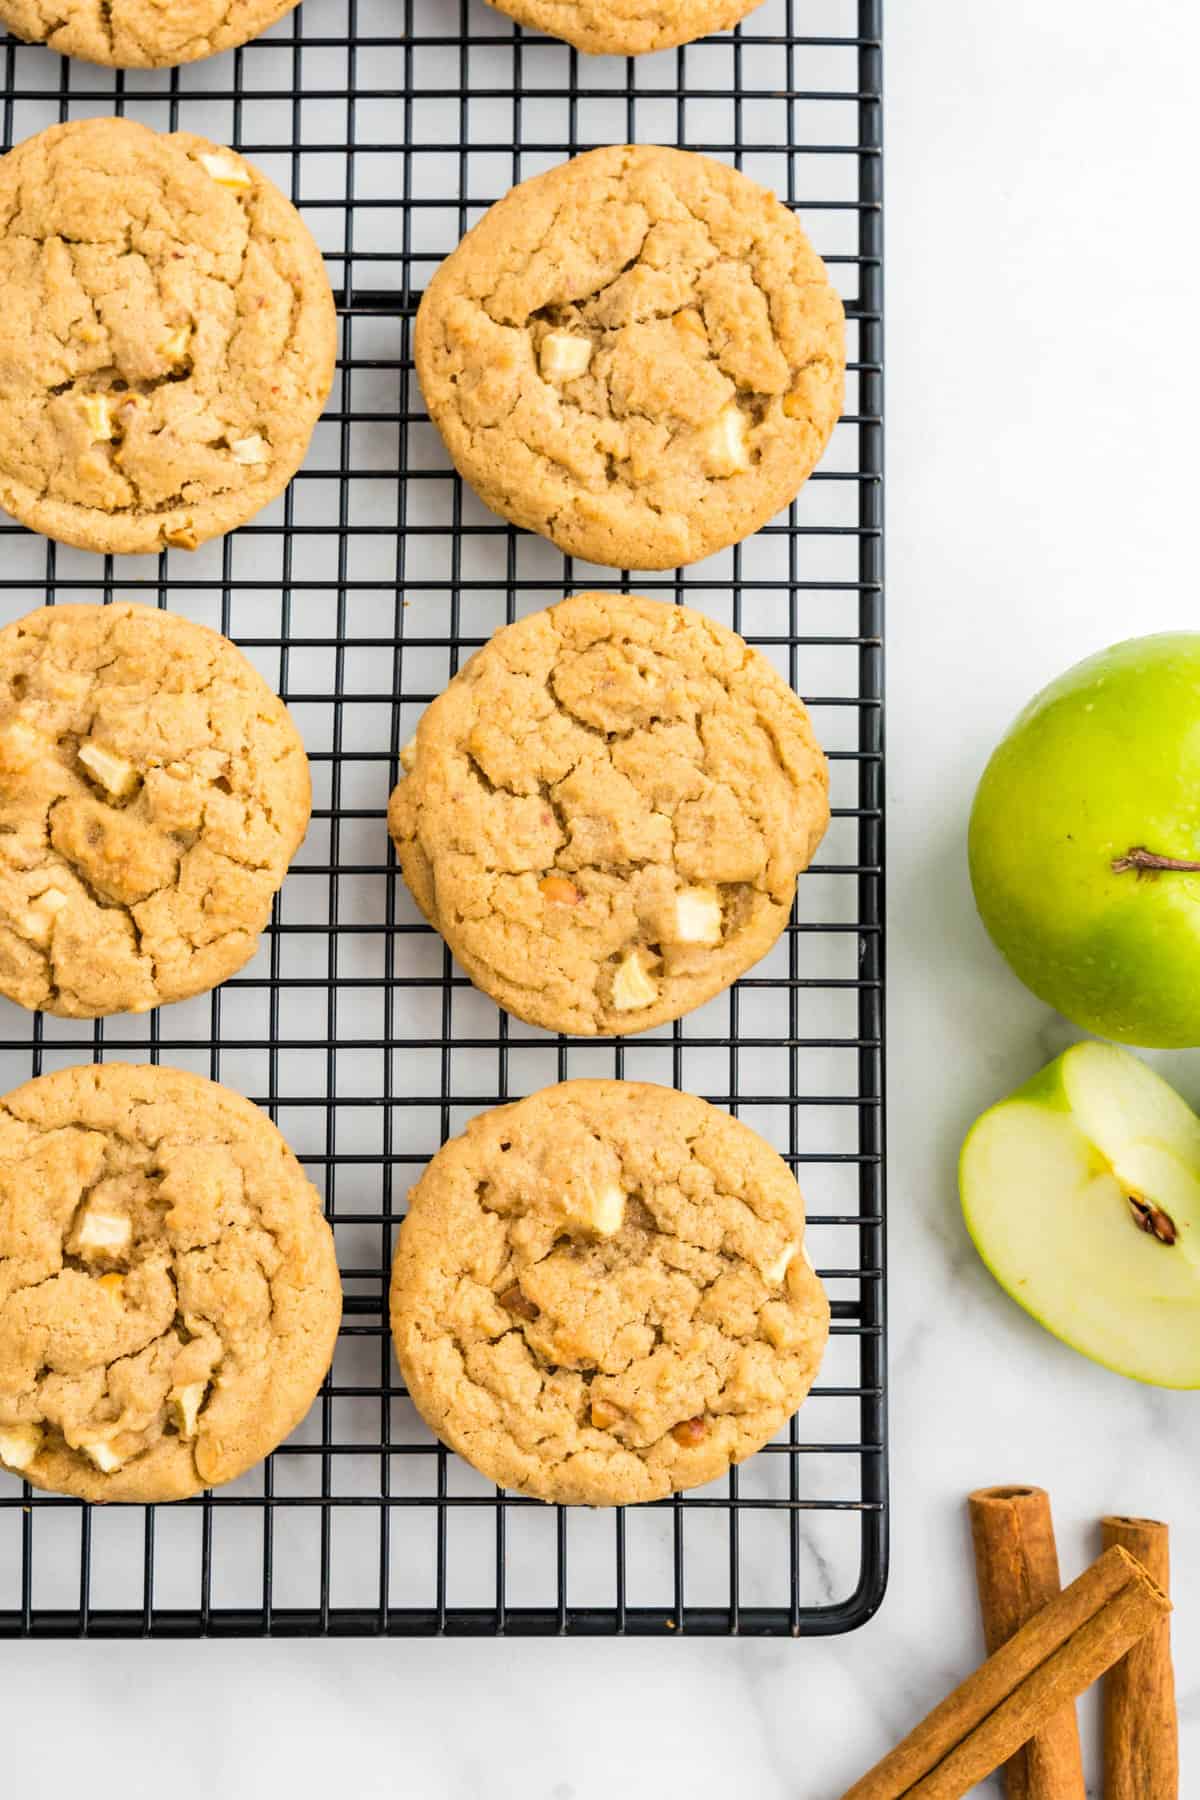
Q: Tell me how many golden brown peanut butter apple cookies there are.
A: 8